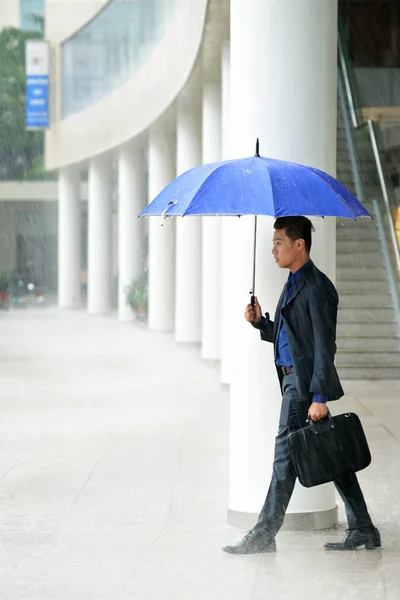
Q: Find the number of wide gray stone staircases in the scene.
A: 1